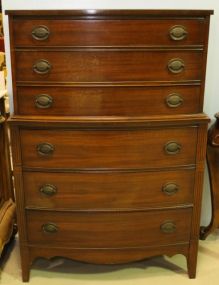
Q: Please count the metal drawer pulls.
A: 12